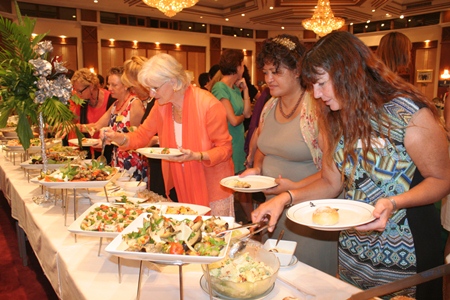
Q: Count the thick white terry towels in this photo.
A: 0